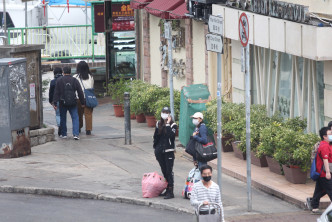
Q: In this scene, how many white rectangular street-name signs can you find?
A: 2